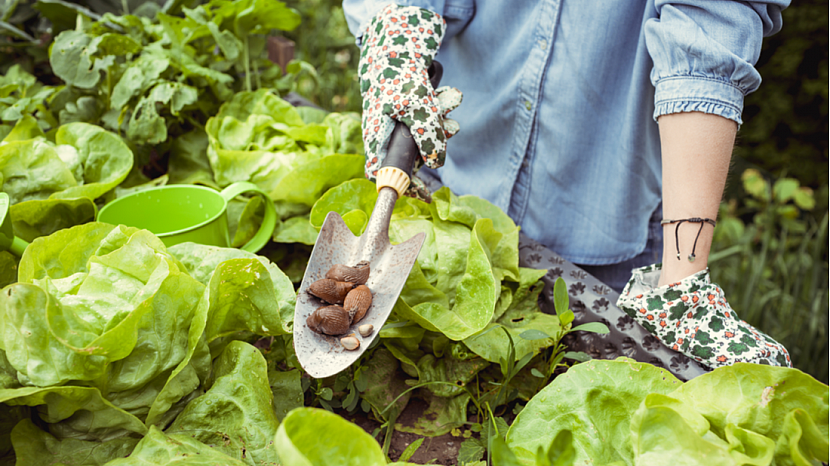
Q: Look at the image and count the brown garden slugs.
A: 4